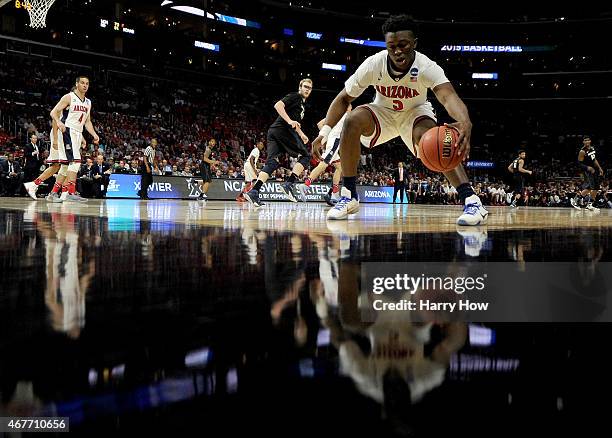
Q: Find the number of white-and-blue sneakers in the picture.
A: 2